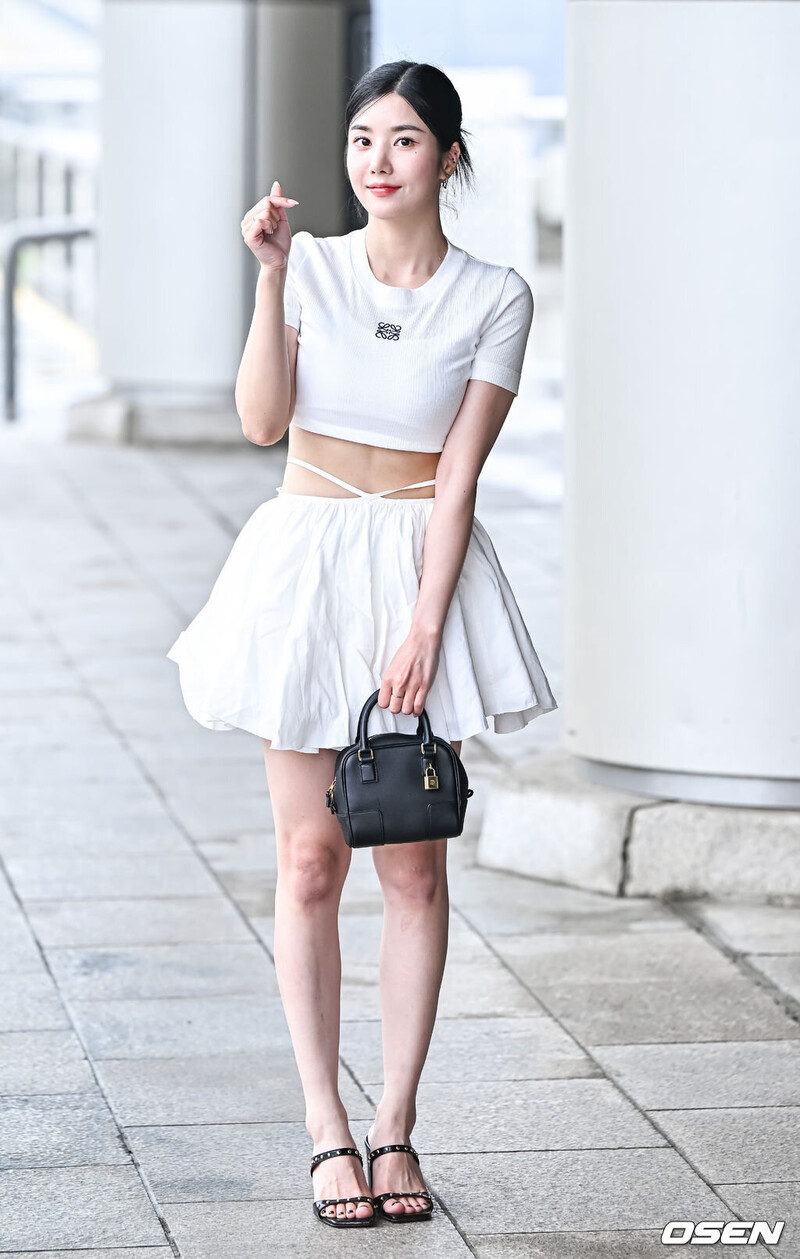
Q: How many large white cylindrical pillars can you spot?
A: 2